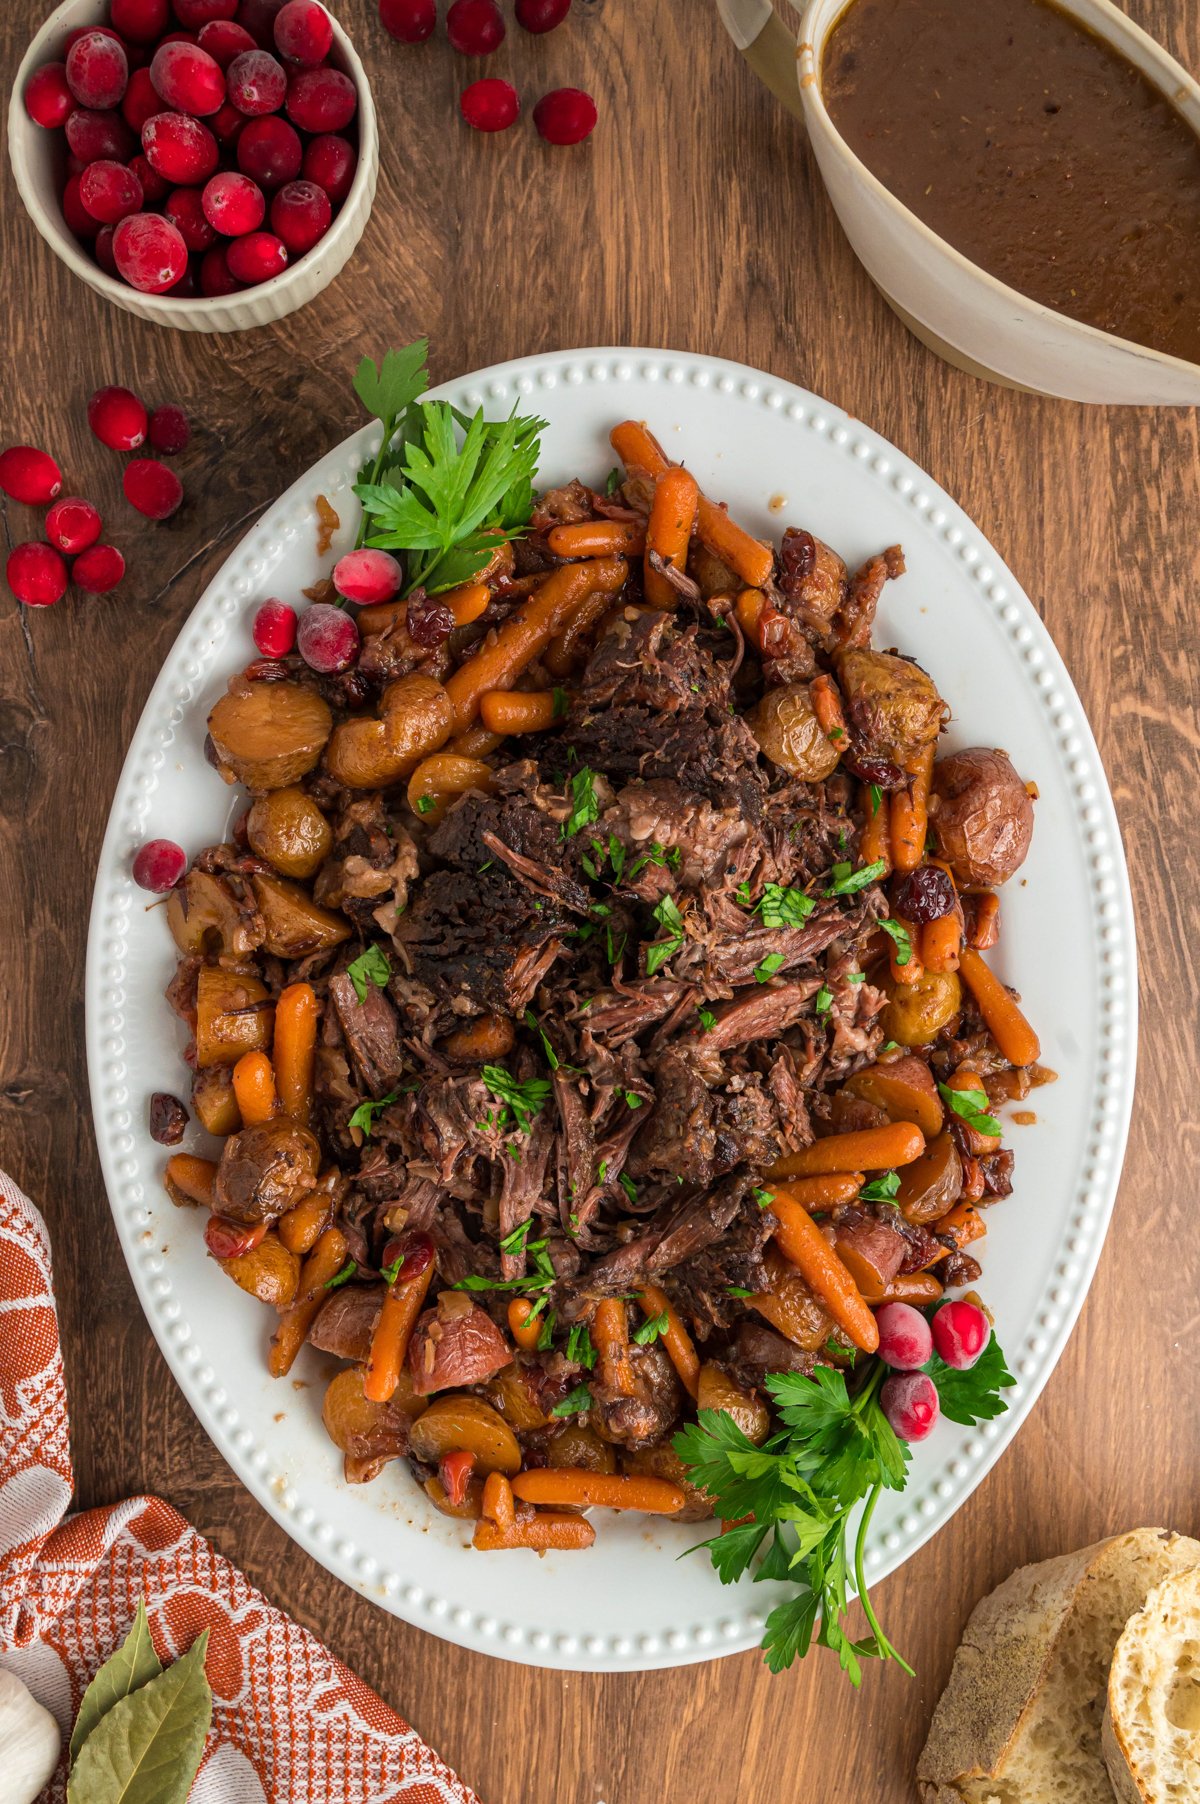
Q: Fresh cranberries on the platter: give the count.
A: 7